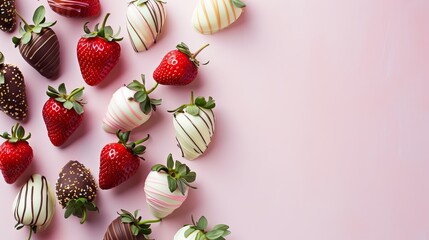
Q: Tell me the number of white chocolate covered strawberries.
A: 7